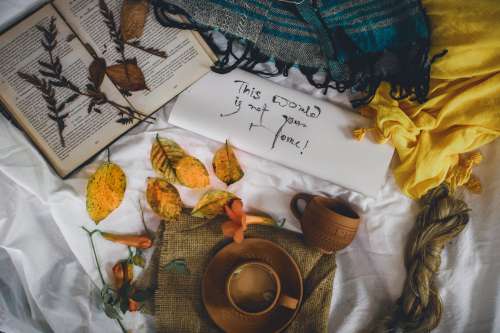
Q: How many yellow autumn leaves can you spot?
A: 6